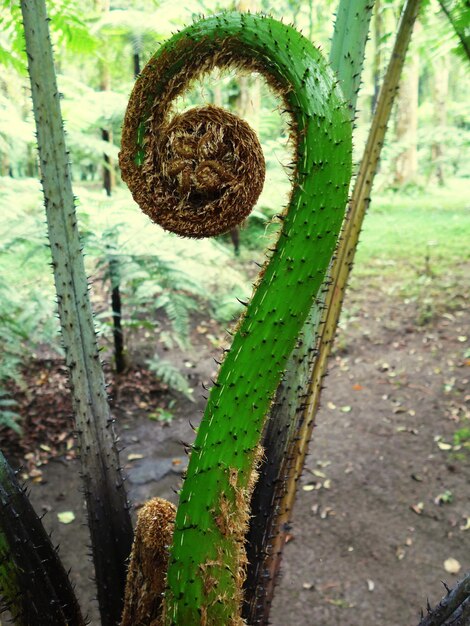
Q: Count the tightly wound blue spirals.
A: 0